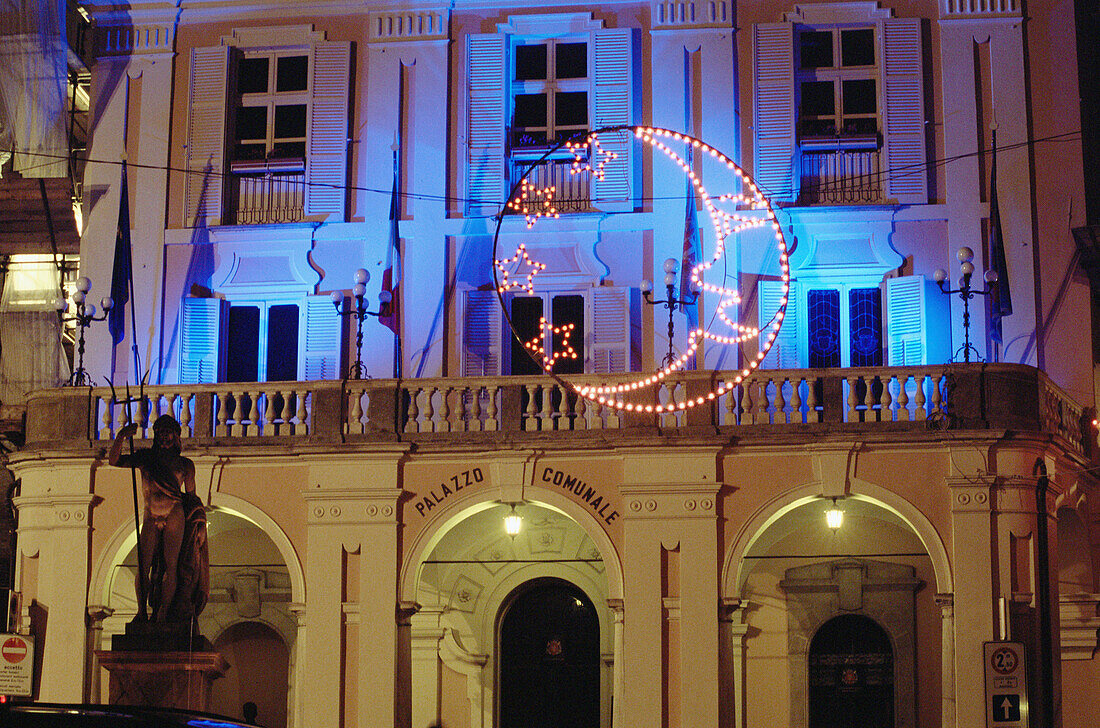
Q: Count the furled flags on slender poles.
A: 4